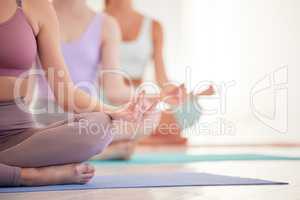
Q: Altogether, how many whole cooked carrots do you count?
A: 0